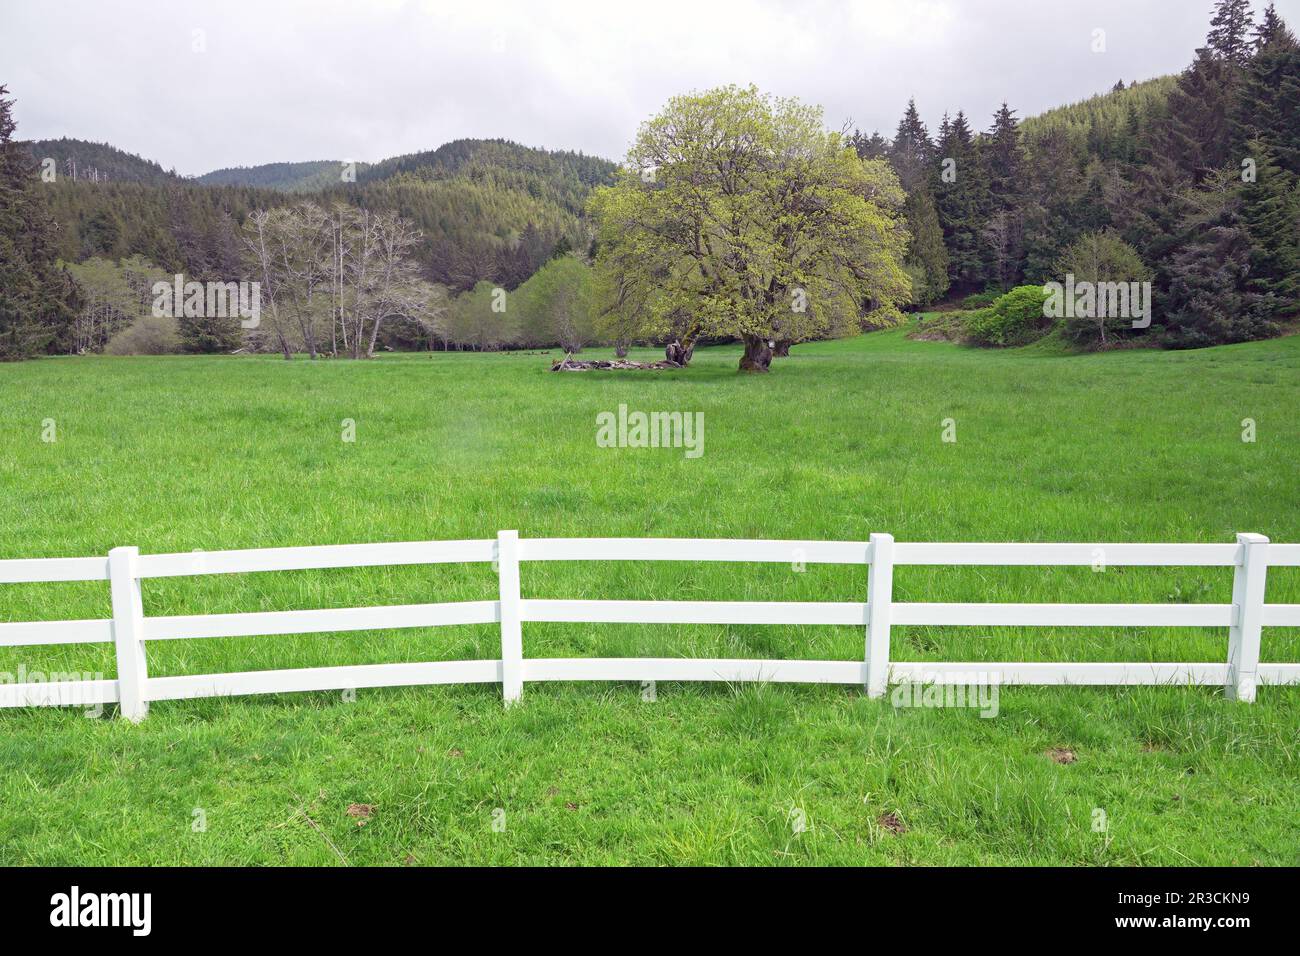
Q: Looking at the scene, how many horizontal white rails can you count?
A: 15